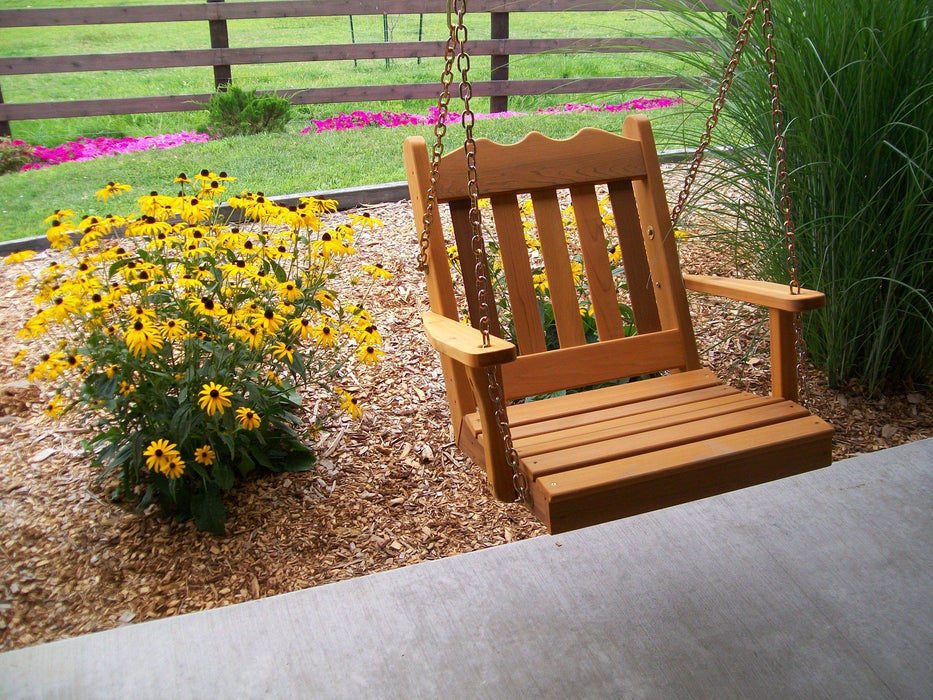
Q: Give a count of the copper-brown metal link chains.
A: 4